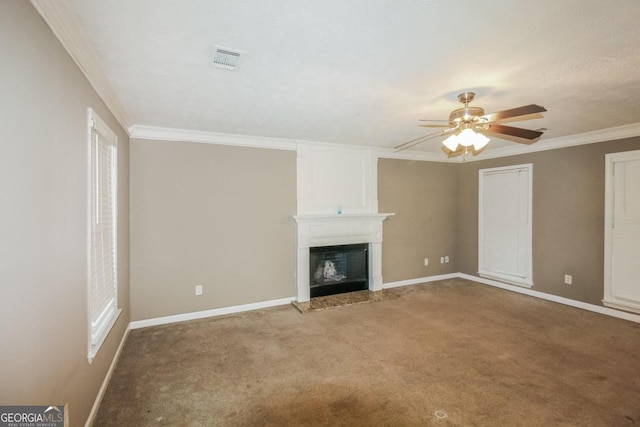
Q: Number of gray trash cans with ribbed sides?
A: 0